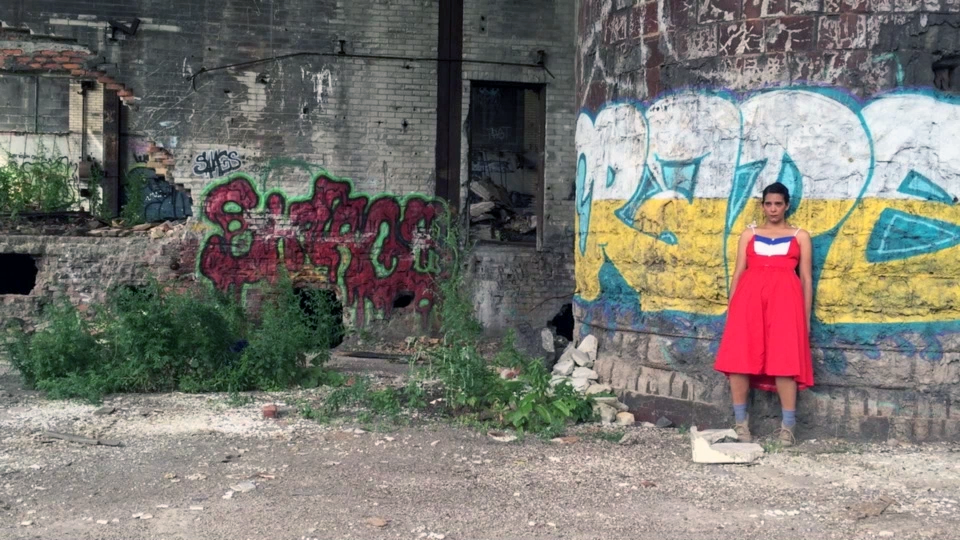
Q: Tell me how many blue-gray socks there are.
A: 2